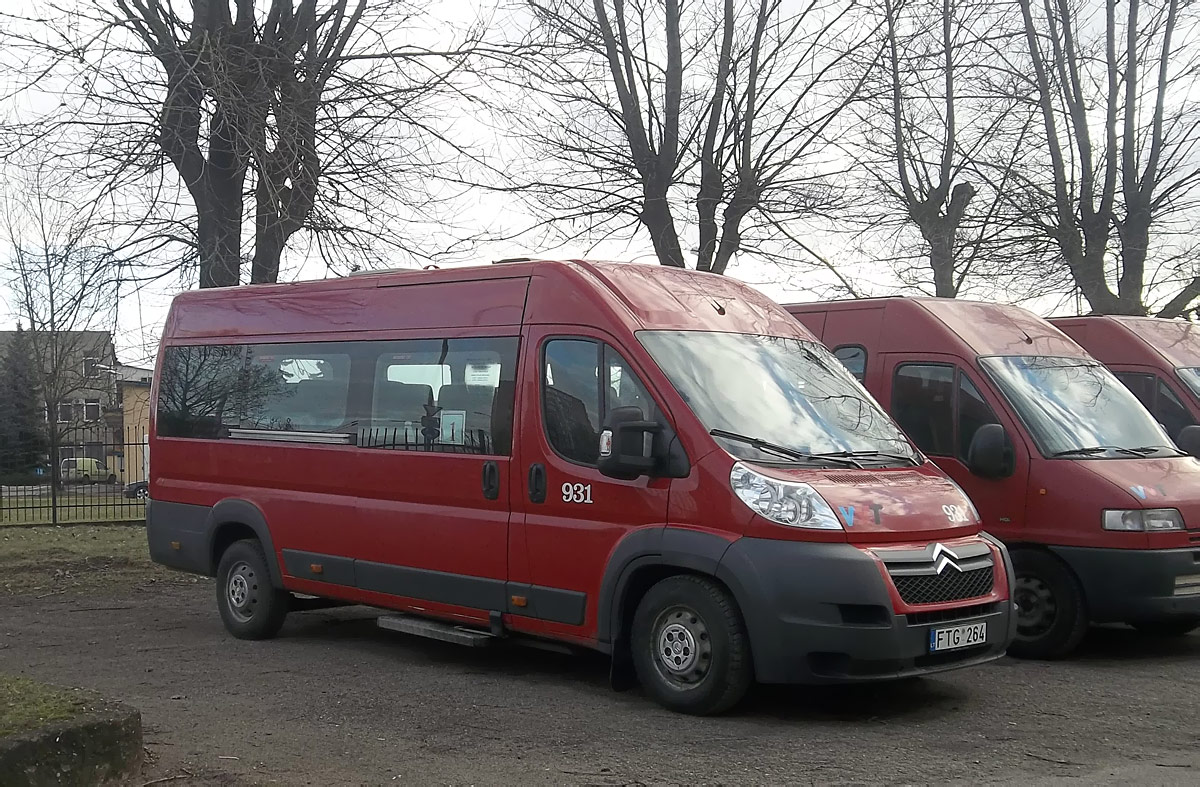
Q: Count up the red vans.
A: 3